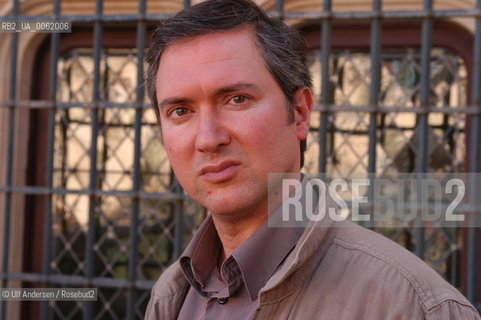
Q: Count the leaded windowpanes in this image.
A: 2